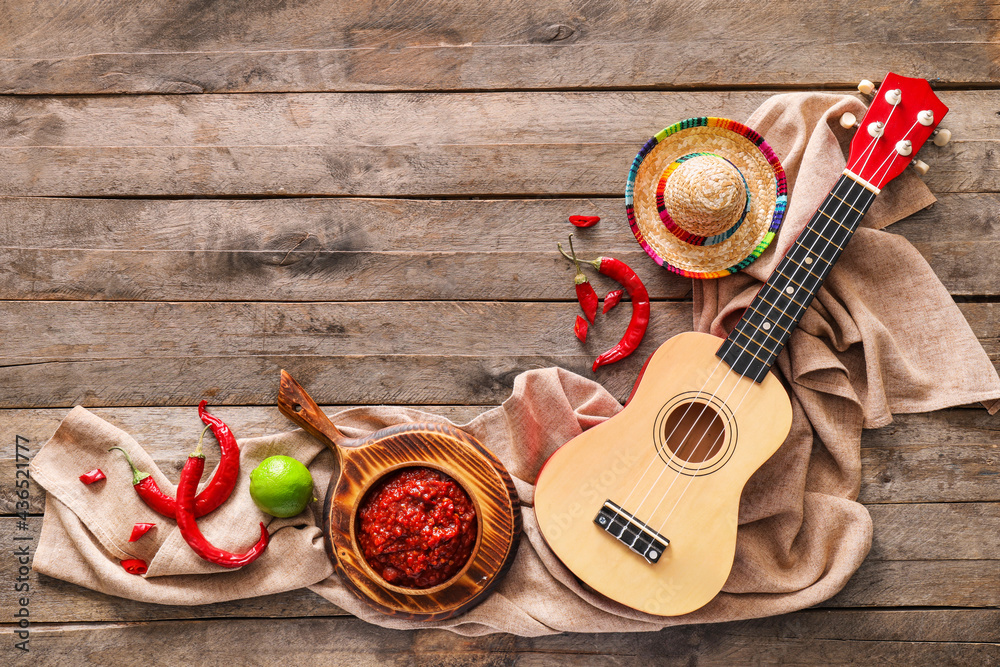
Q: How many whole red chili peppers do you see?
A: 3